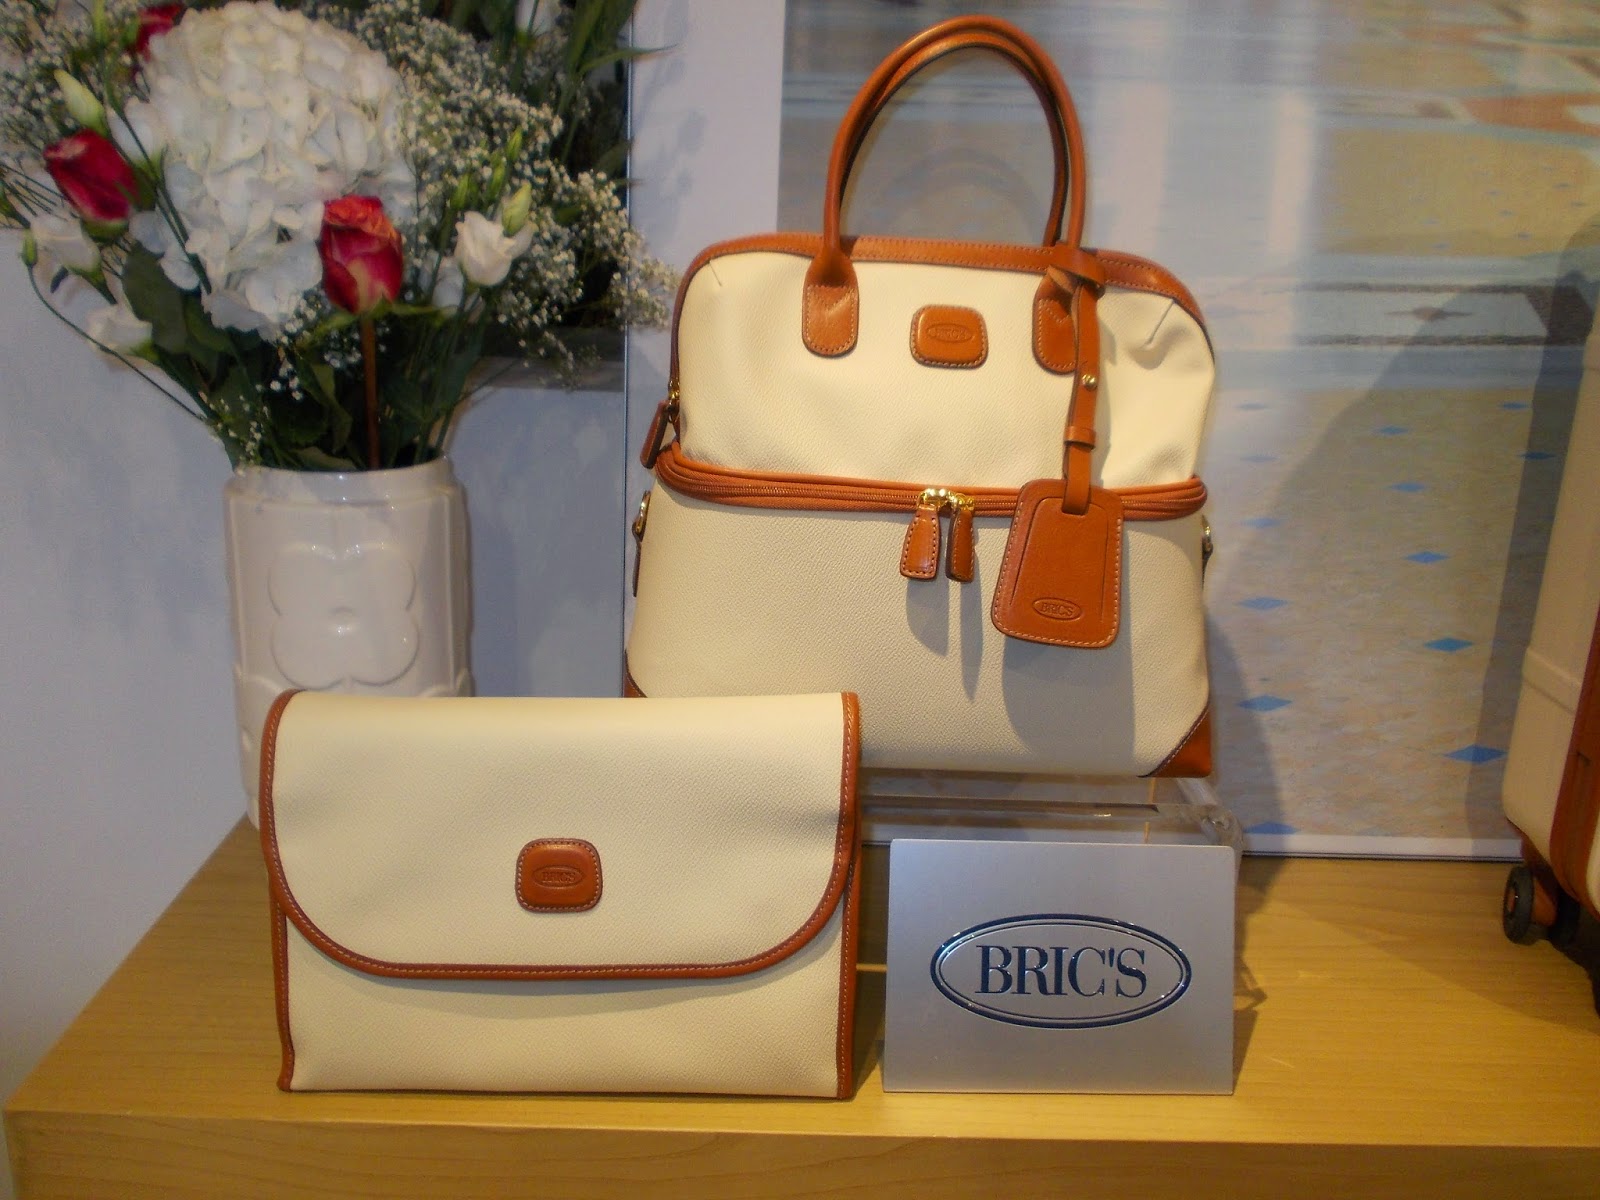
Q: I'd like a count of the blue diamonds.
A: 13